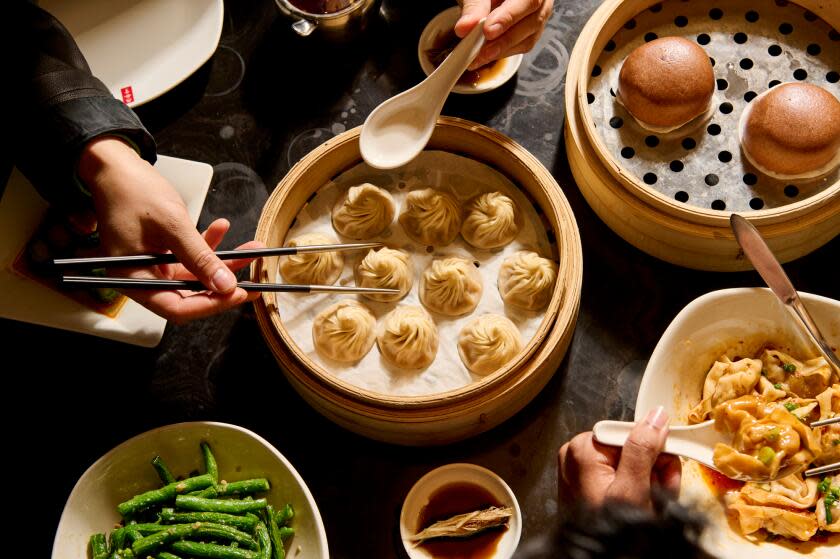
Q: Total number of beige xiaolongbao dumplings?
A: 10